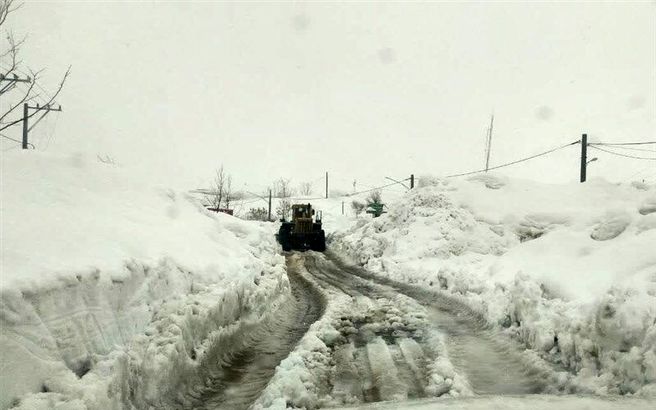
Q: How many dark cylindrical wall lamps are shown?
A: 0